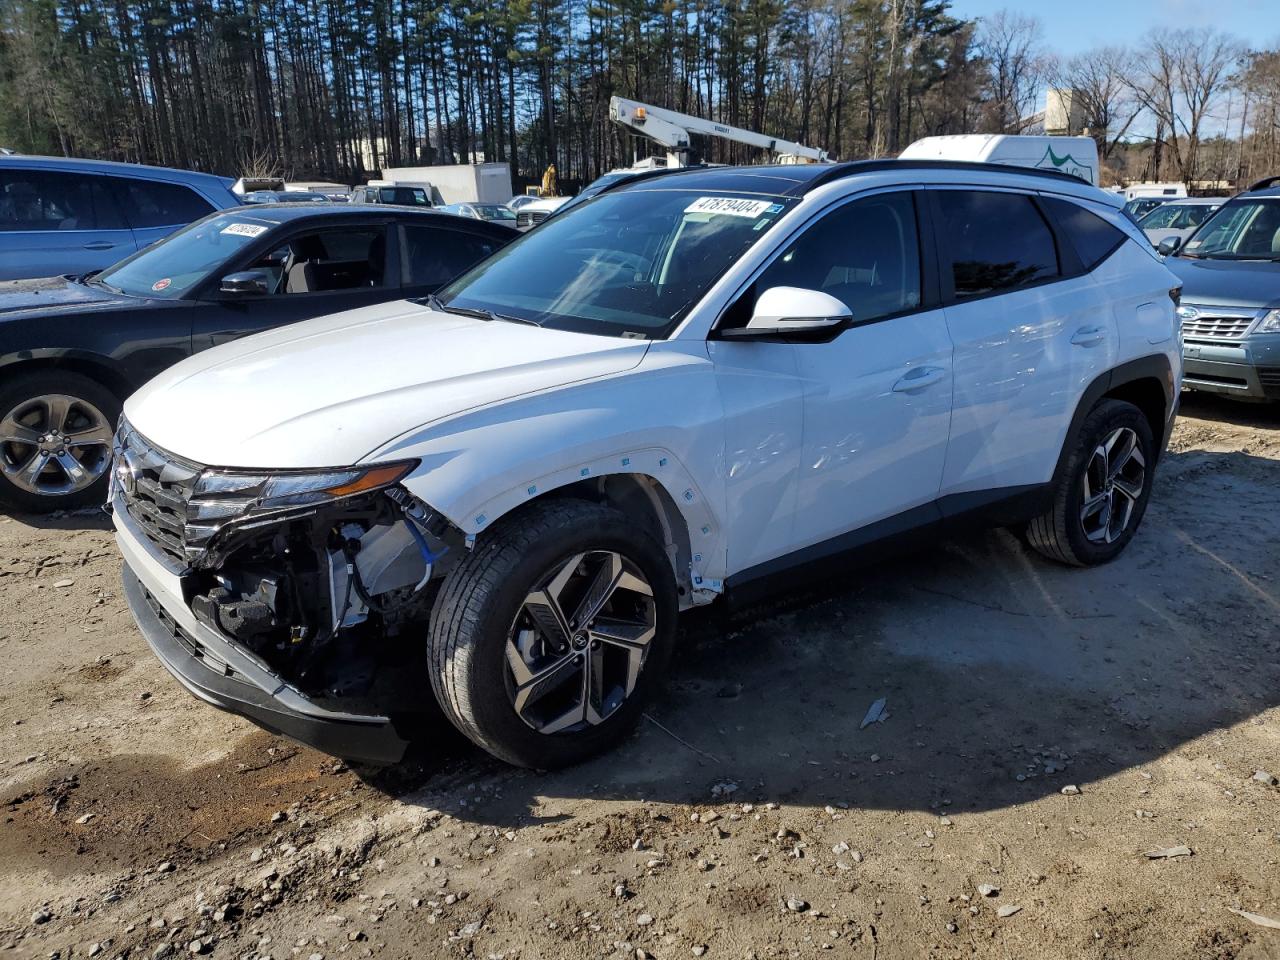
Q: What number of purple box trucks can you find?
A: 0